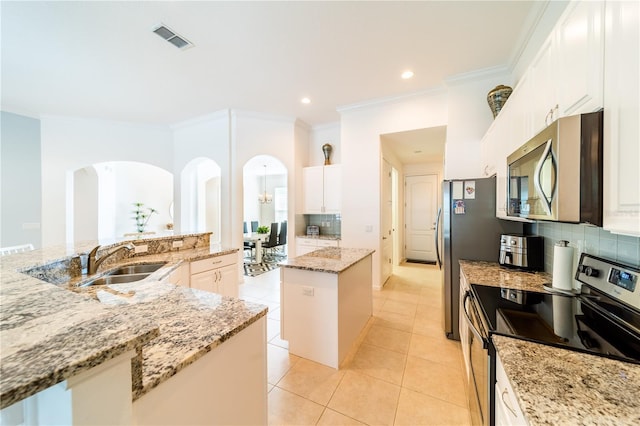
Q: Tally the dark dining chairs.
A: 4